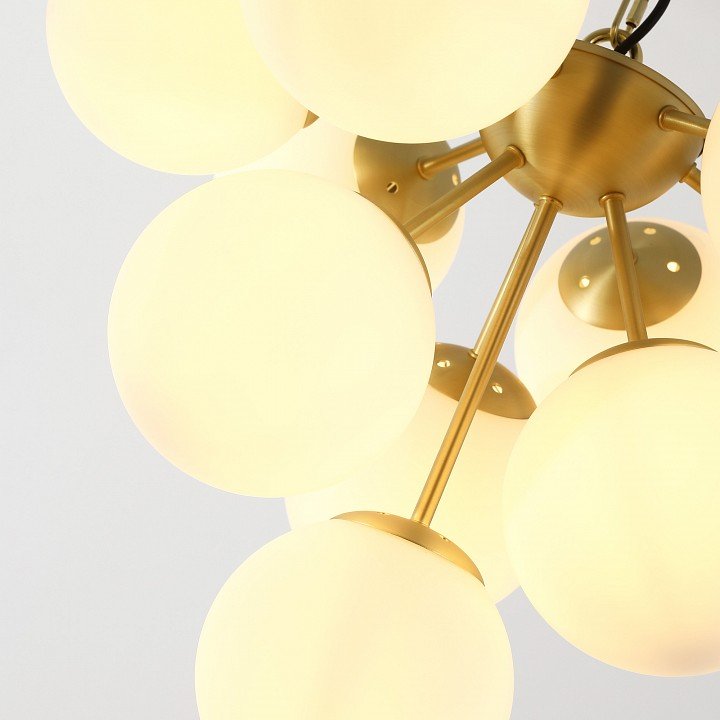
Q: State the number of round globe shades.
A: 9